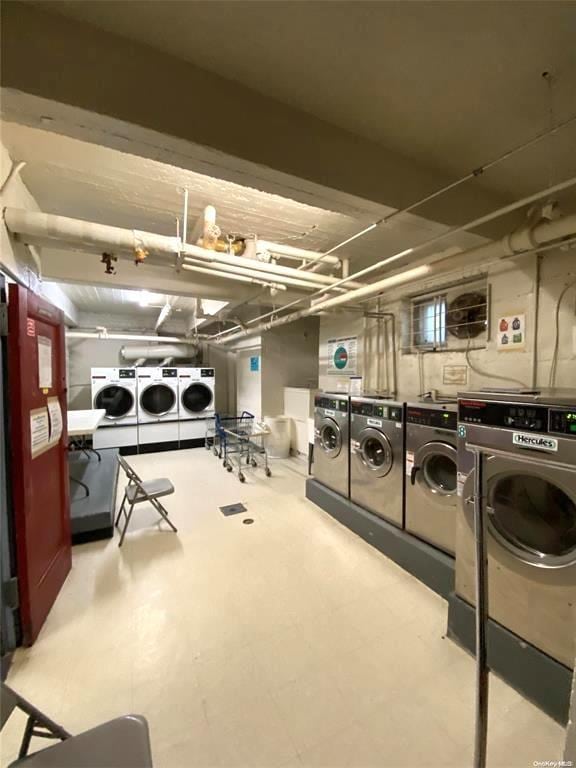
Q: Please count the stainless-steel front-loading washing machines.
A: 4